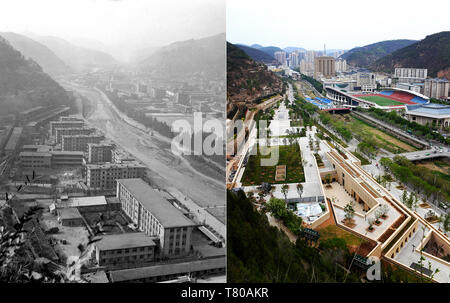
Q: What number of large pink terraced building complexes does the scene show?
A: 1